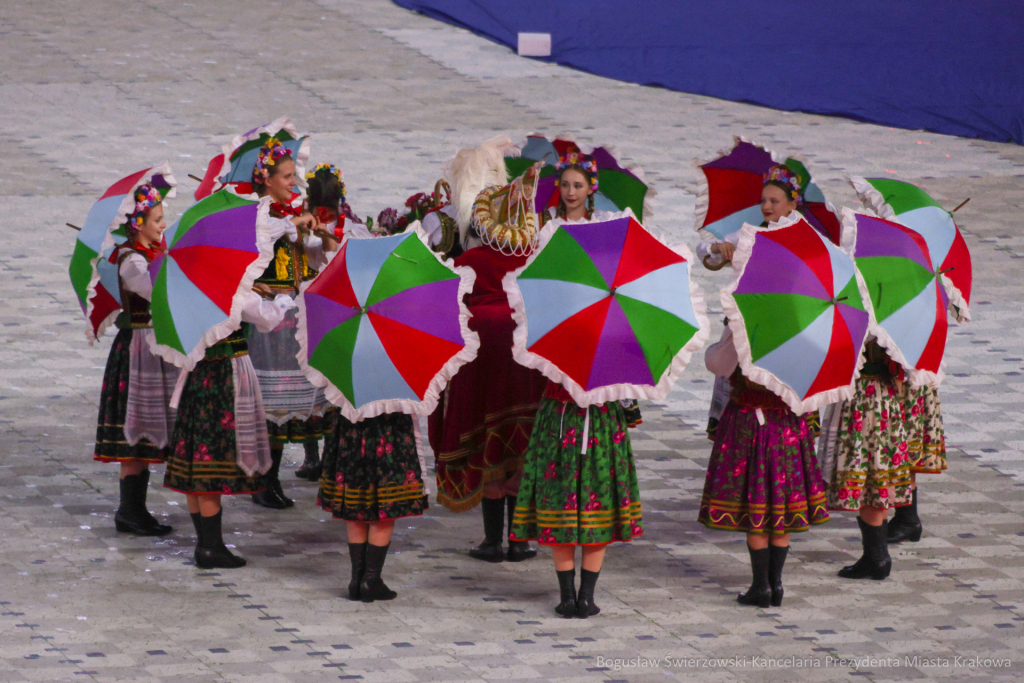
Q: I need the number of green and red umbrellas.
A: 10